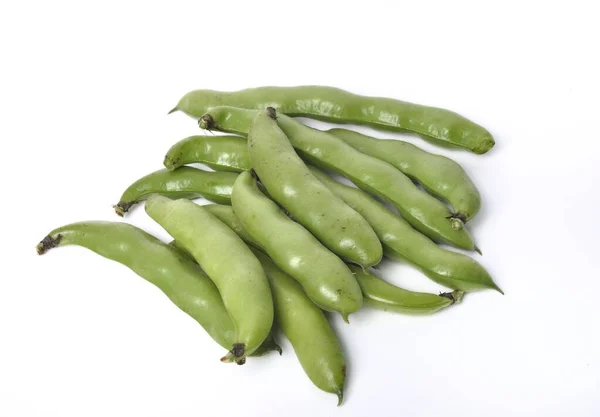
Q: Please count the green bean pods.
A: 11